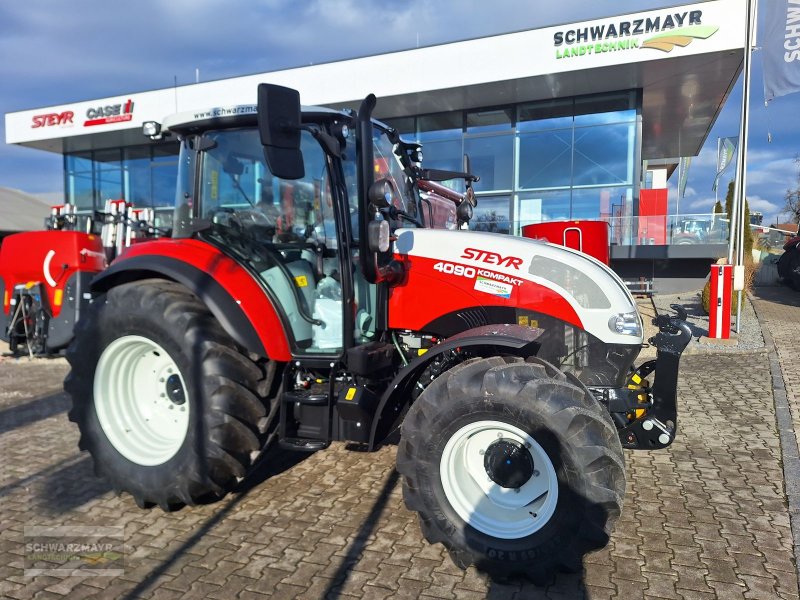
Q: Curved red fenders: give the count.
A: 1